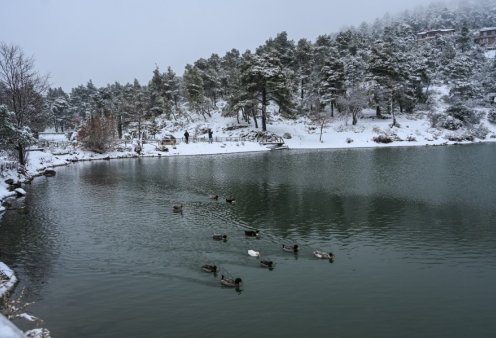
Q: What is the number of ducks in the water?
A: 11